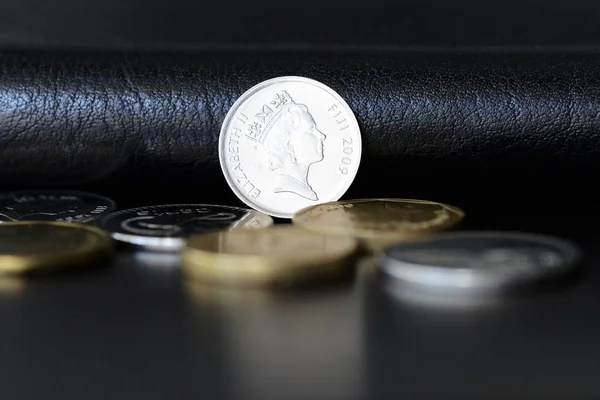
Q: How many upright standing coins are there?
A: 1